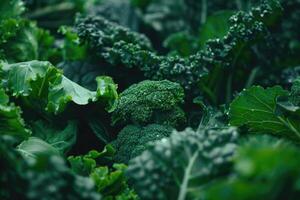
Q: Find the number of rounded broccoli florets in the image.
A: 2